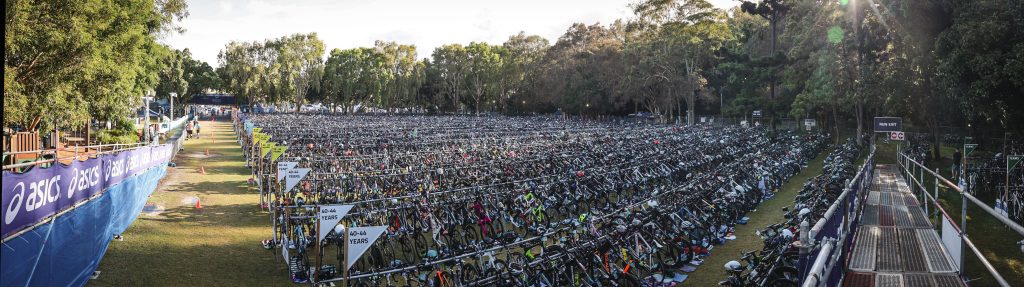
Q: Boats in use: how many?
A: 0